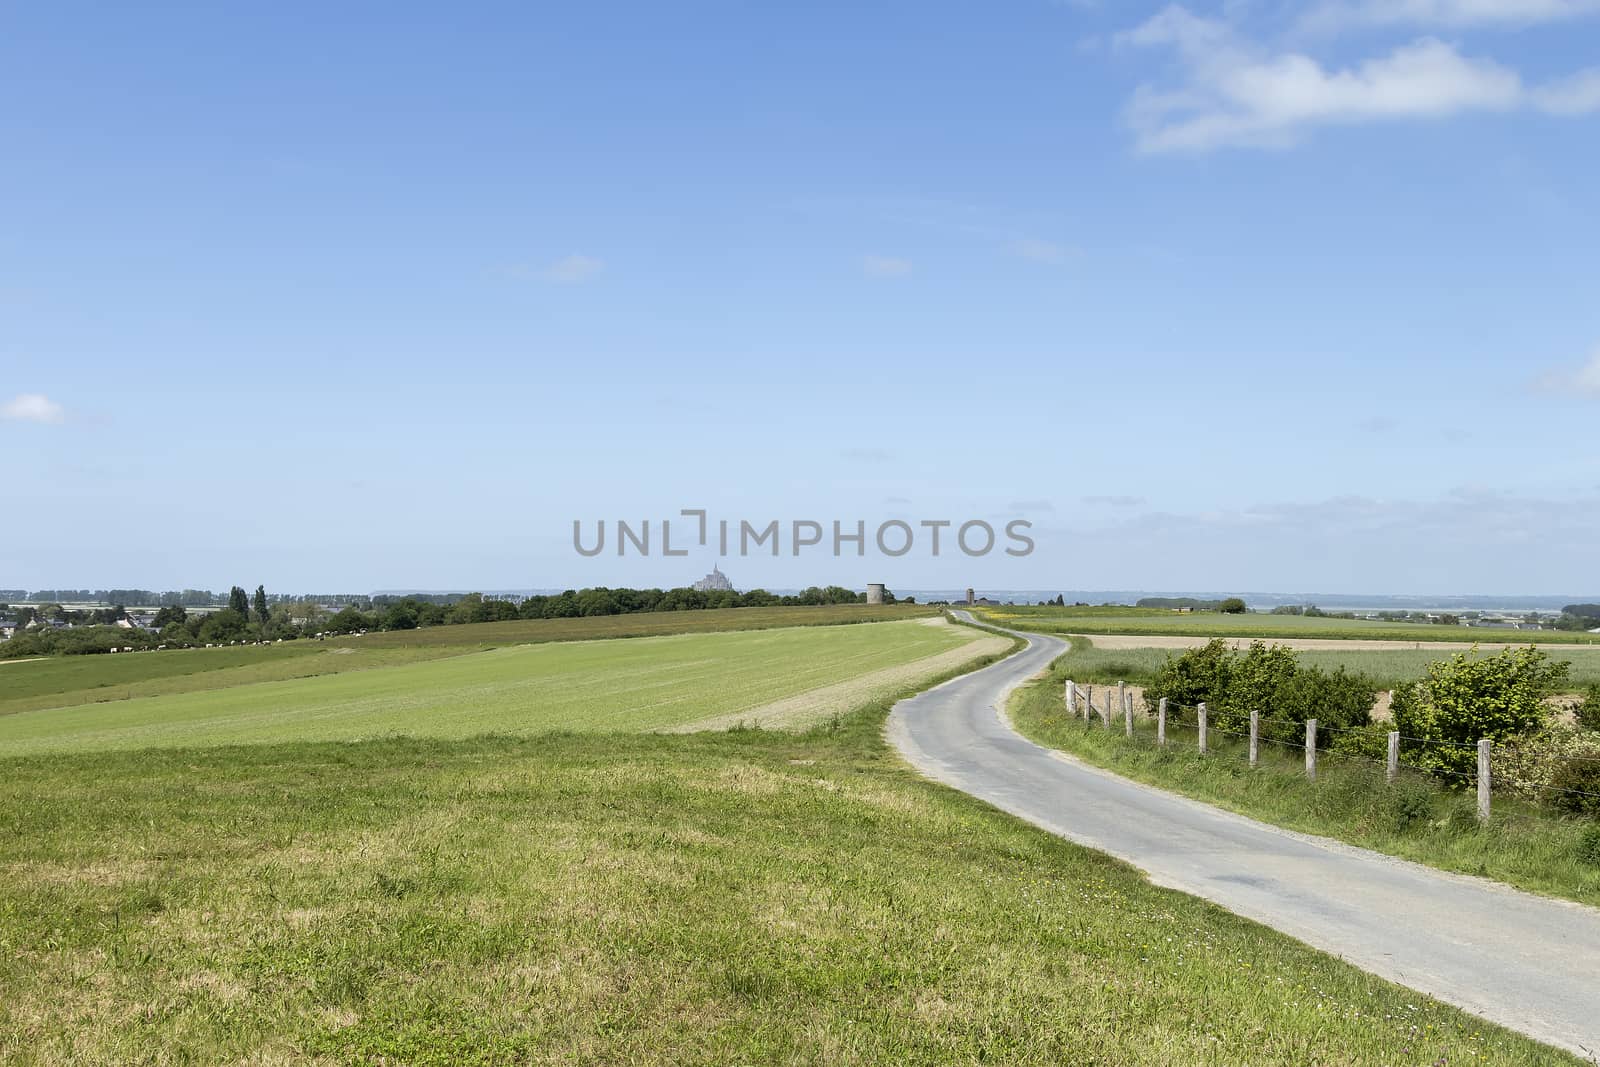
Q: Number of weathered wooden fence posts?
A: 11